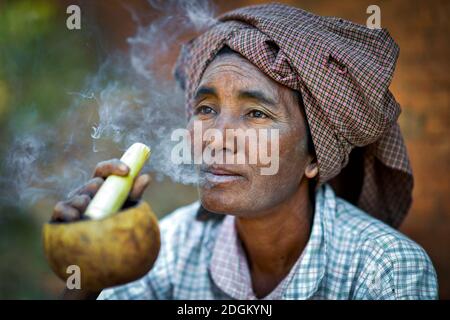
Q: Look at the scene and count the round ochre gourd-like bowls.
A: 1